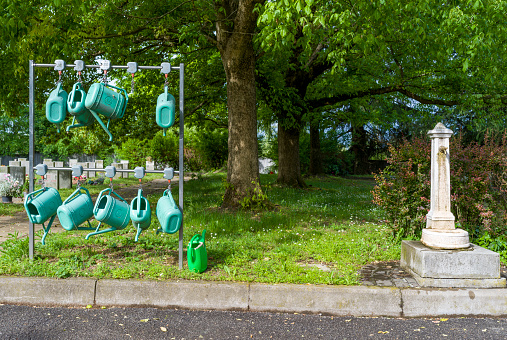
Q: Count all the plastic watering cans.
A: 10